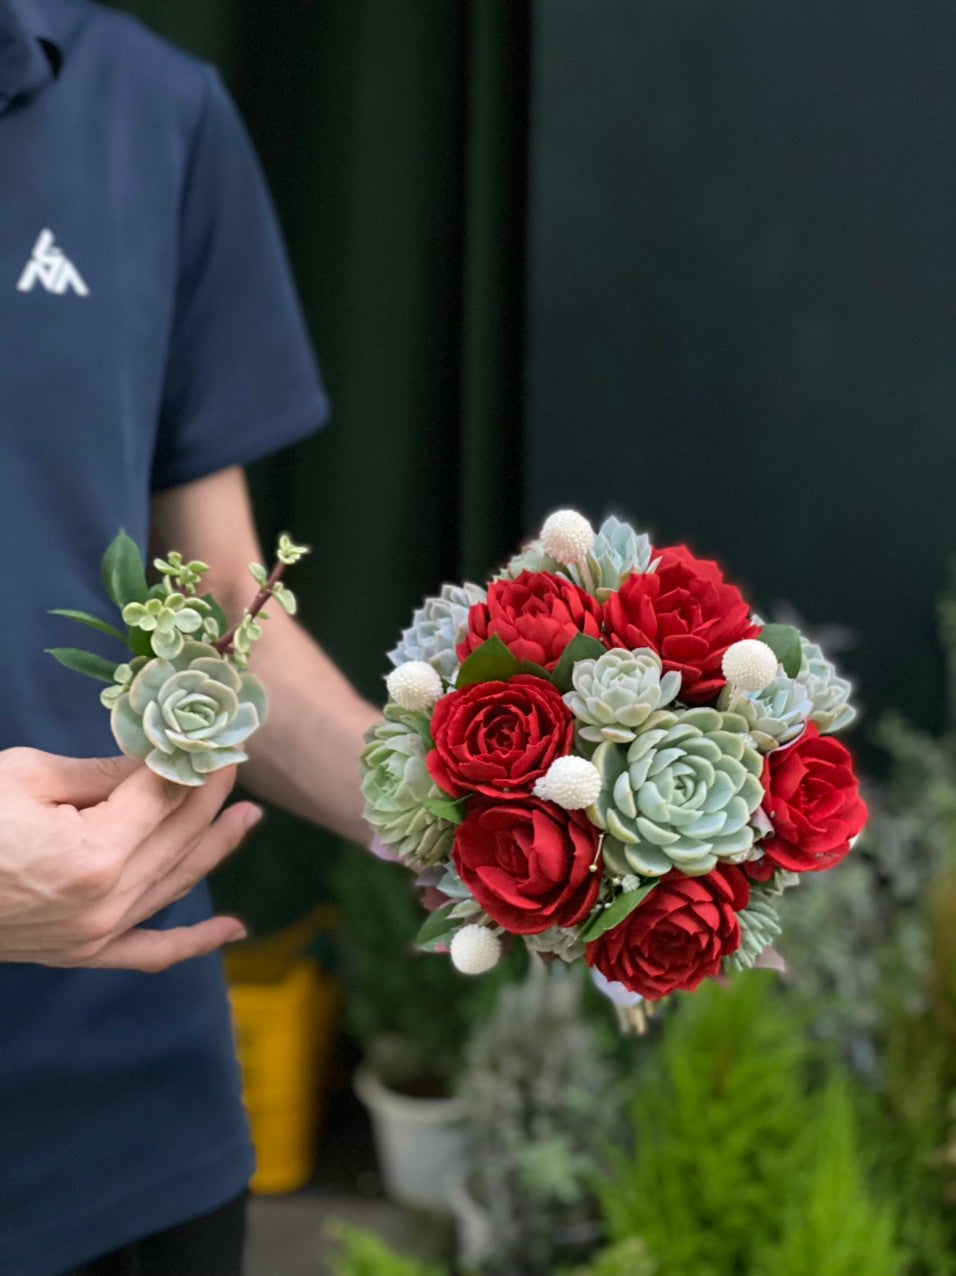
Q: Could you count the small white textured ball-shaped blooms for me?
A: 5